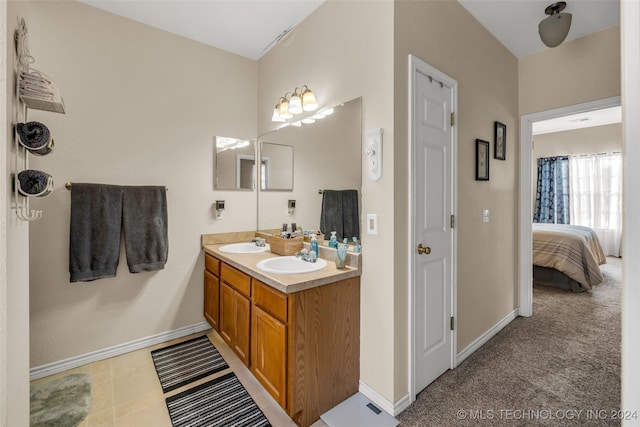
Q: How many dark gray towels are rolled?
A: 2